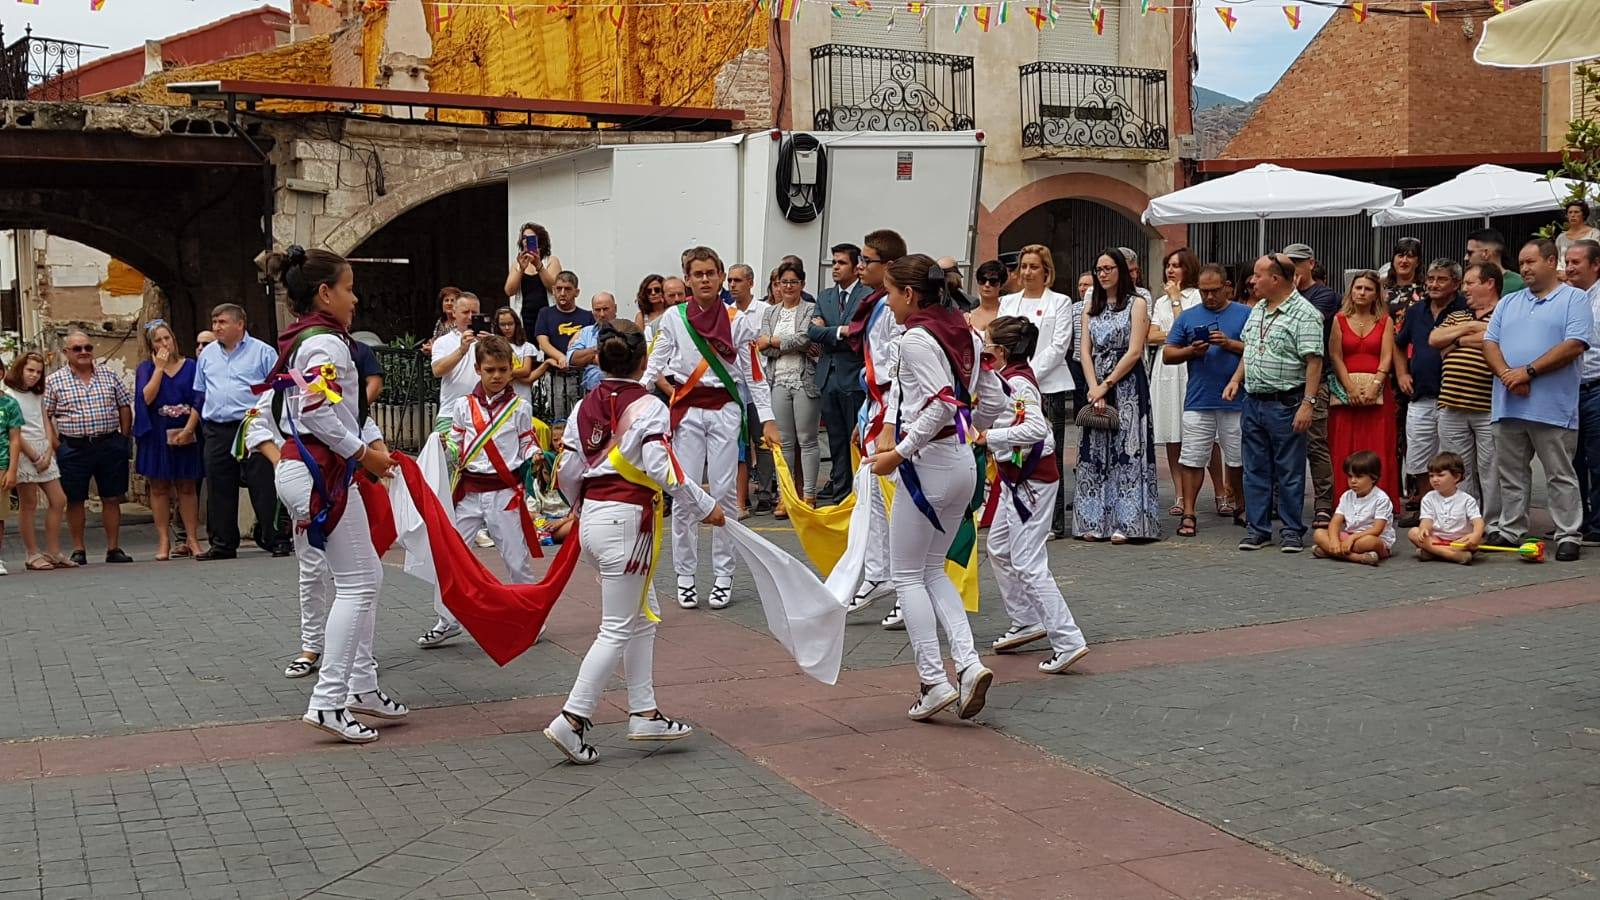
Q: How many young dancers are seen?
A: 8